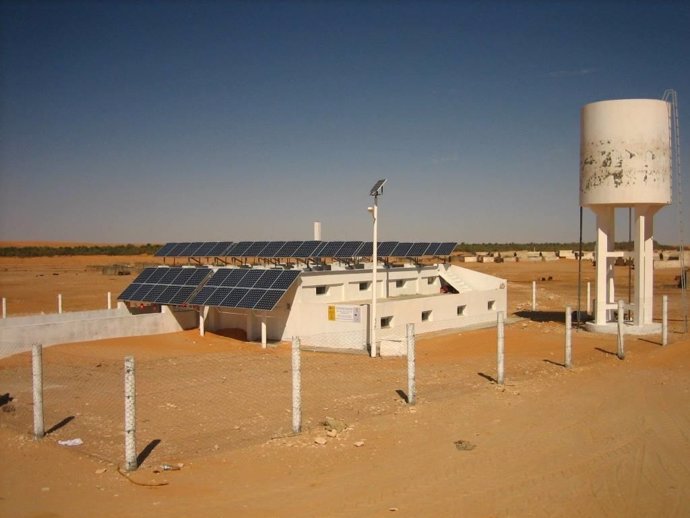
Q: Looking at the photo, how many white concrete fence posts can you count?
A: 13